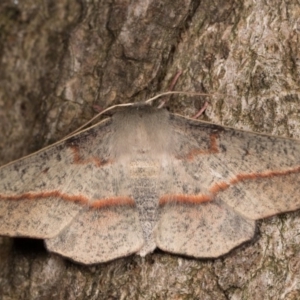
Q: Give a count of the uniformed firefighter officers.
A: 0